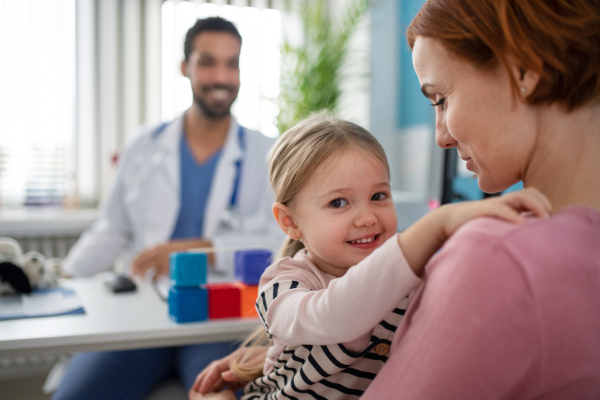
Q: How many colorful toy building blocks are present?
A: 5